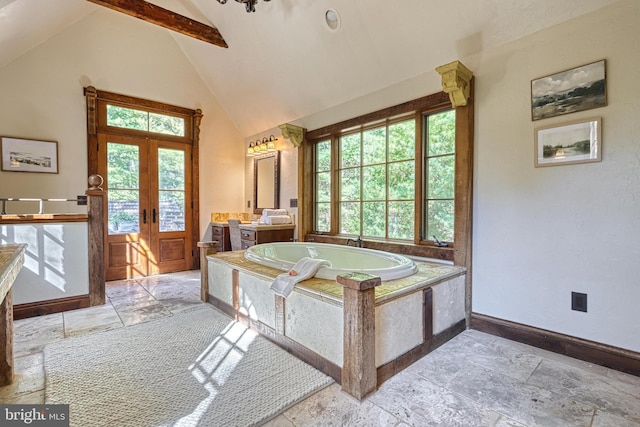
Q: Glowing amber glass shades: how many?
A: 4